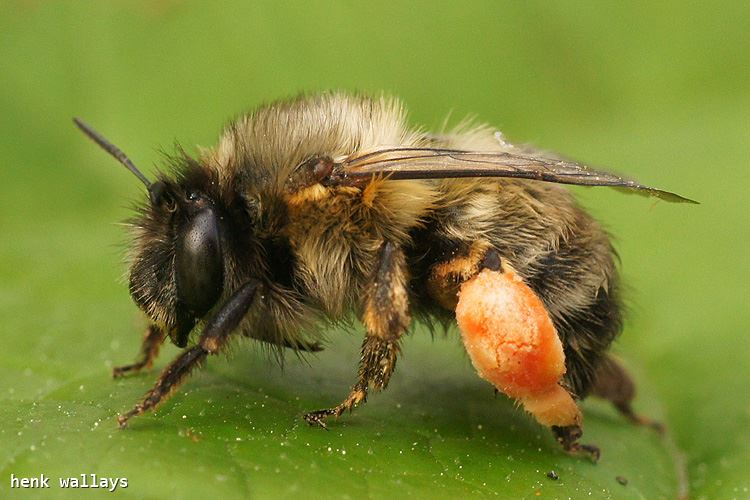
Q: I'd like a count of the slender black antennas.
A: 1